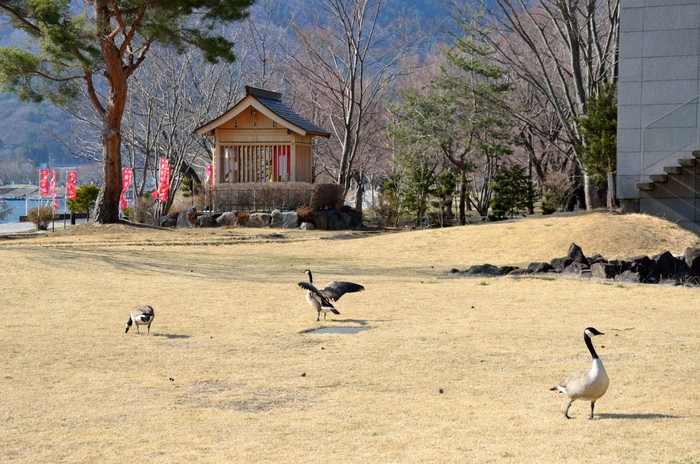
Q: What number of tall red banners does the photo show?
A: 6